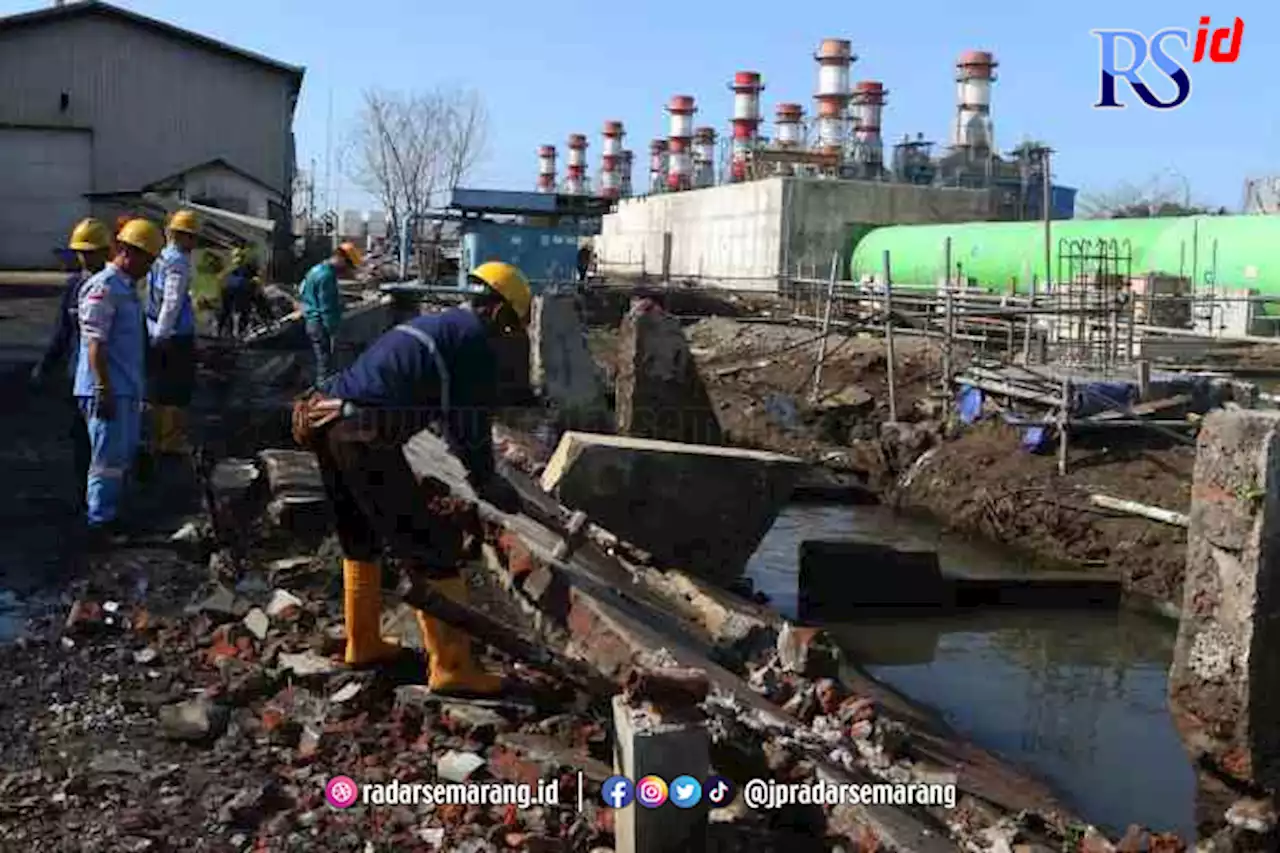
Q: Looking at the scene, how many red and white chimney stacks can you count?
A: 12